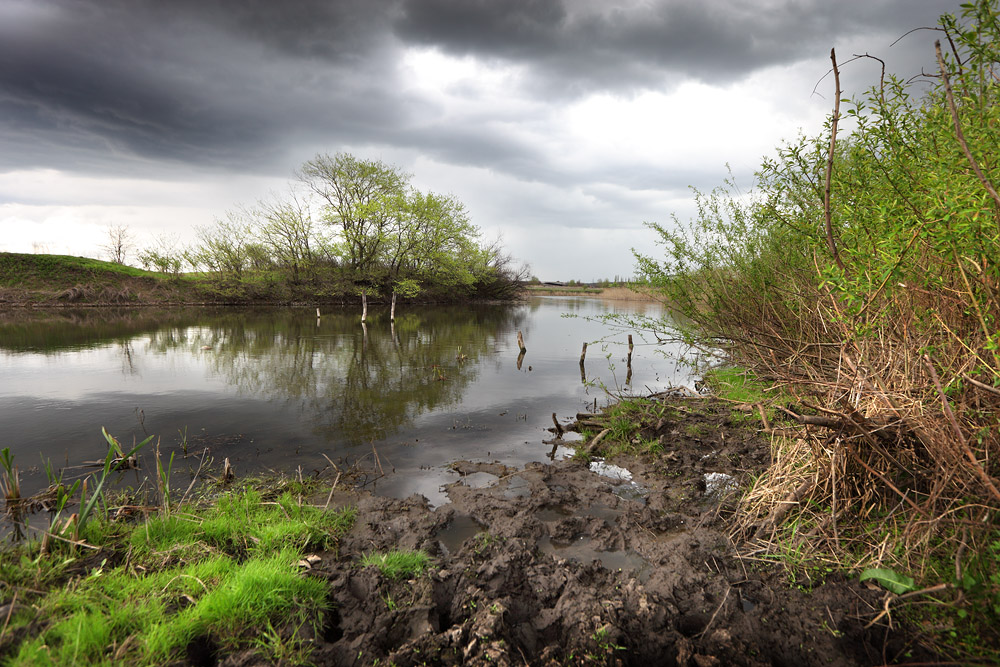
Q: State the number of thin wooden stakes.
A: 6